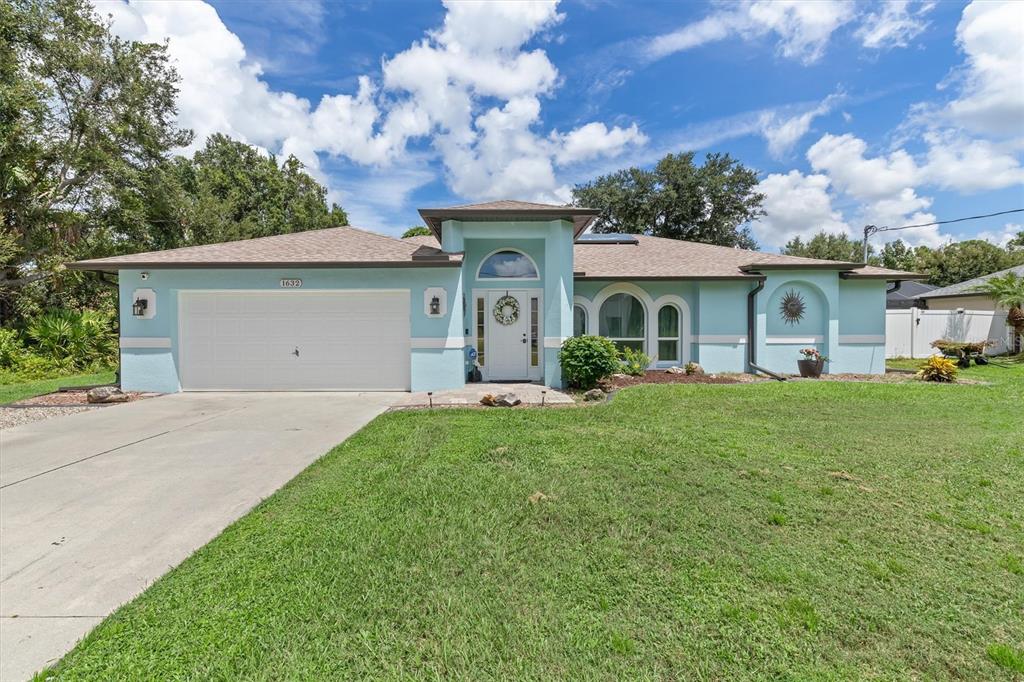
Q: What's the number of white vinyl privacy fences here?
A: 1